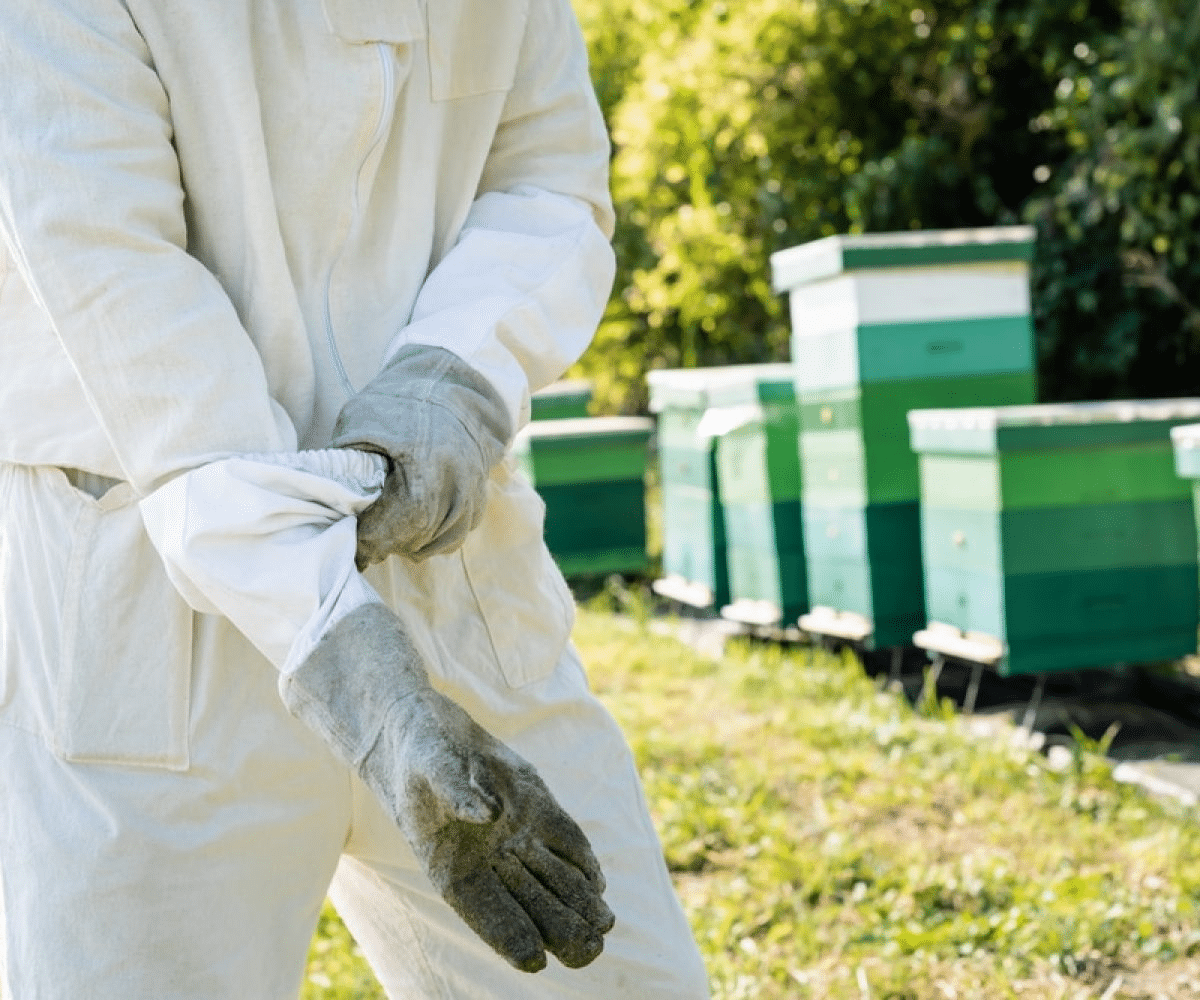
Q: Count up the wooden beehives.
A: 7